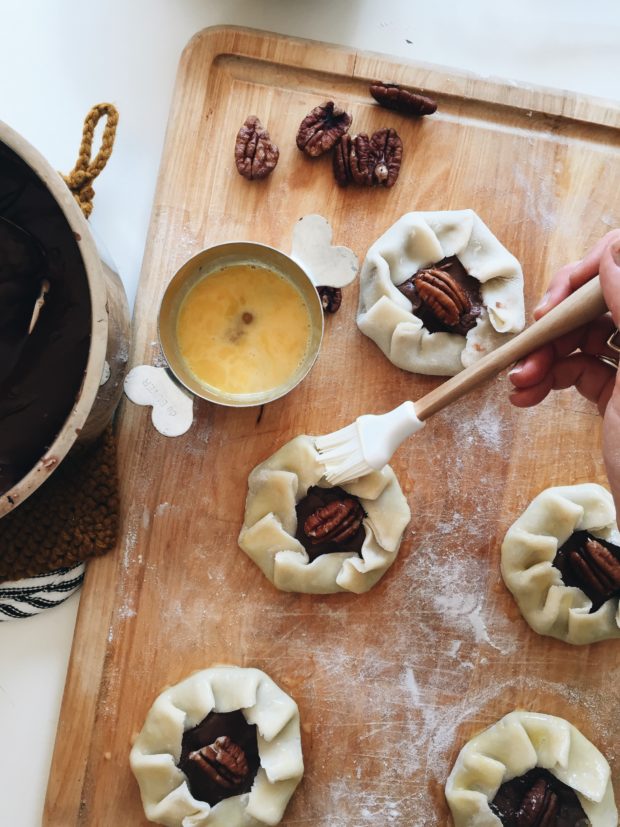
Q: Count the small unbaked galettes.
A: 5